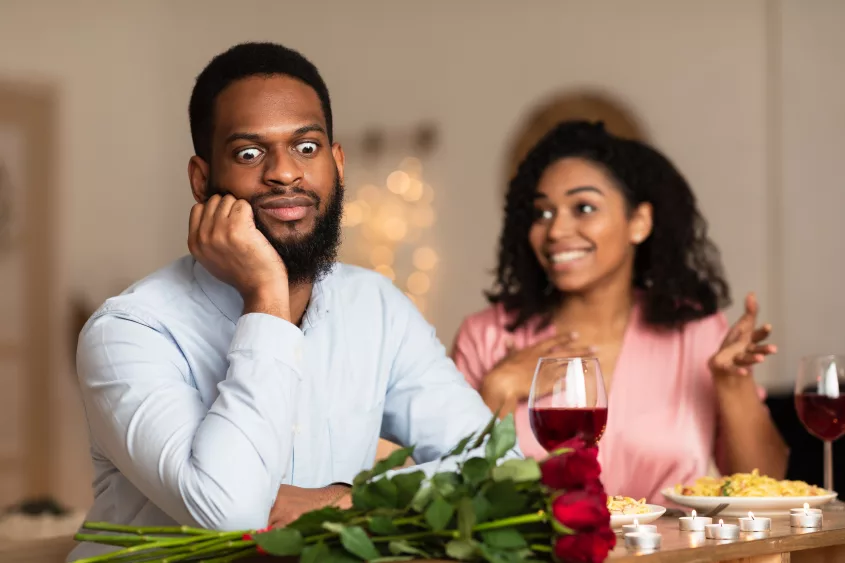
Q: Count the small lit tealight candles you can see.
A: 7